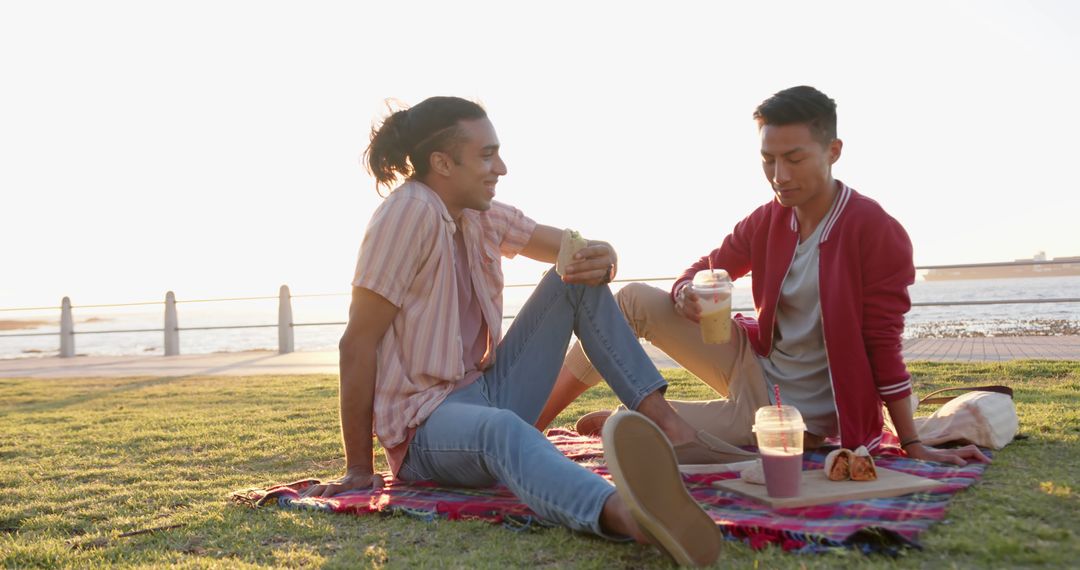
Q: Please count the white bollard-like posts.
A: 3